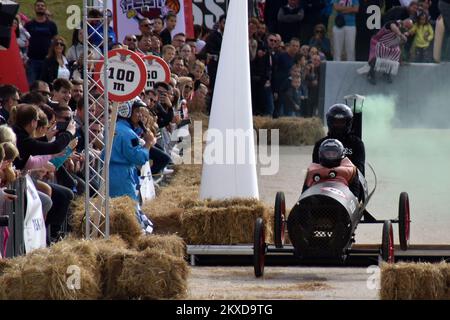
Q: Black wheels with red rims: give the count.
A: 4